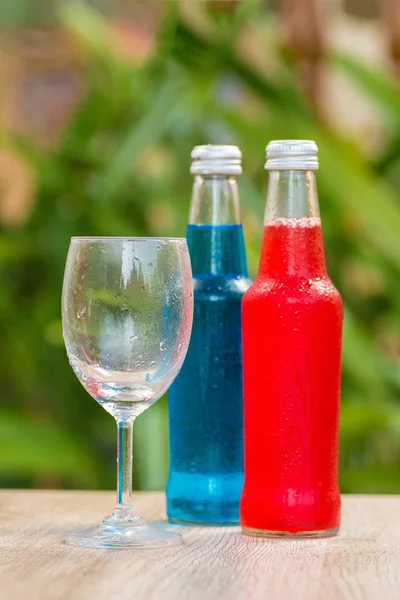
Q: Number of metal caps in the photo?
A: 2